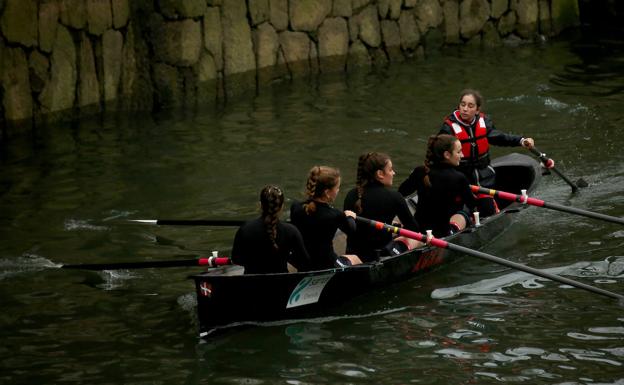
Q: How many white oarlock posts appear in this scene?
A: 4